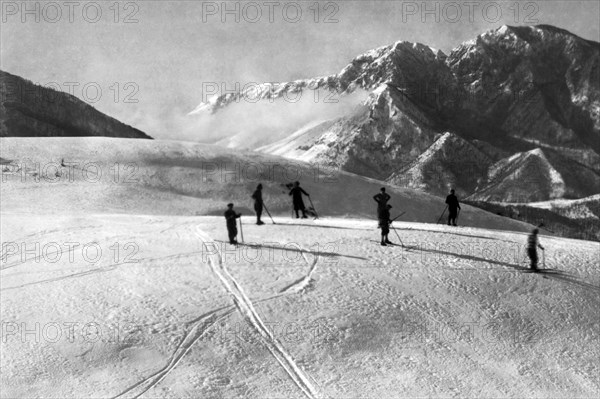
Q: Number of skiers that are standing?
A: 7